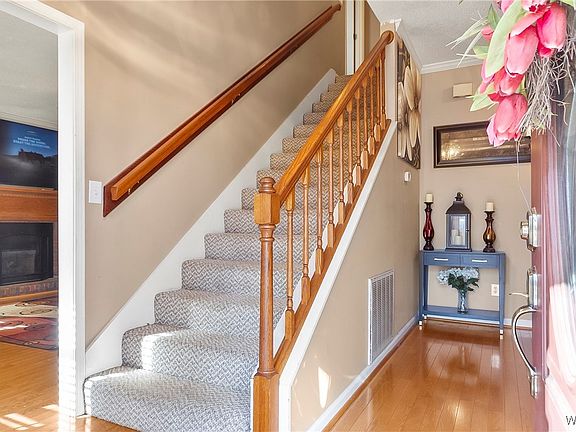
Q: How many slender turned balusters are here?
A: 11